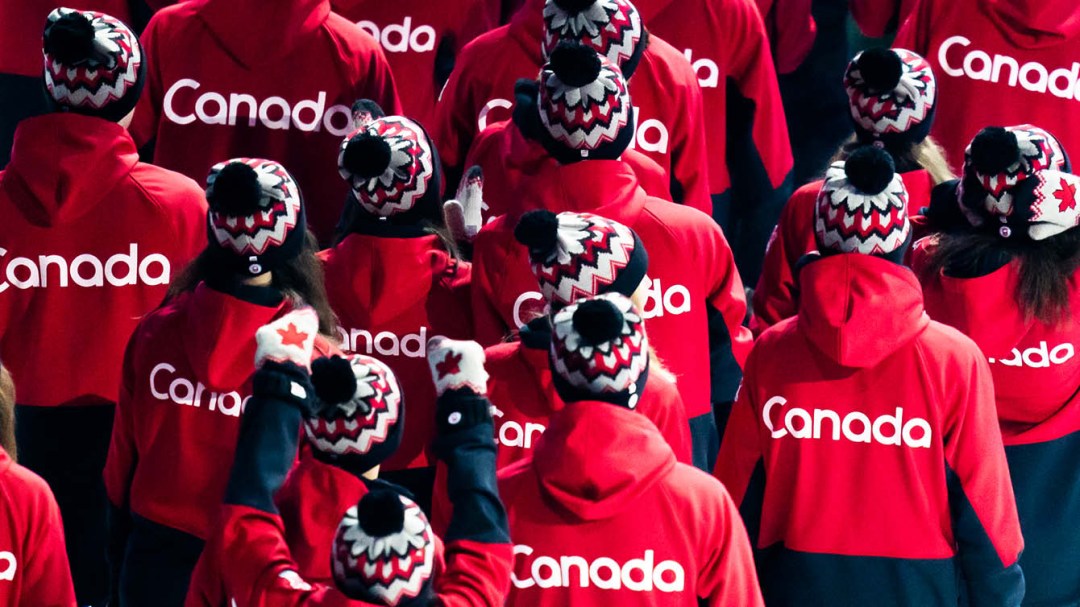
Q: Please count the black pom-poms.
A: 12